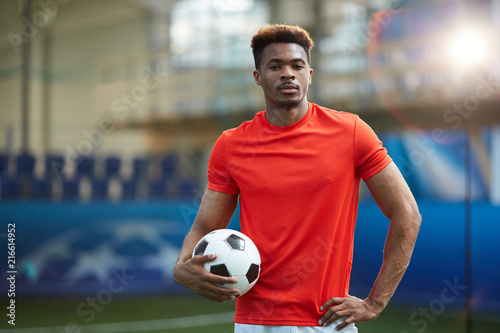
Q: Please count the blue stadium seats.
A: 14